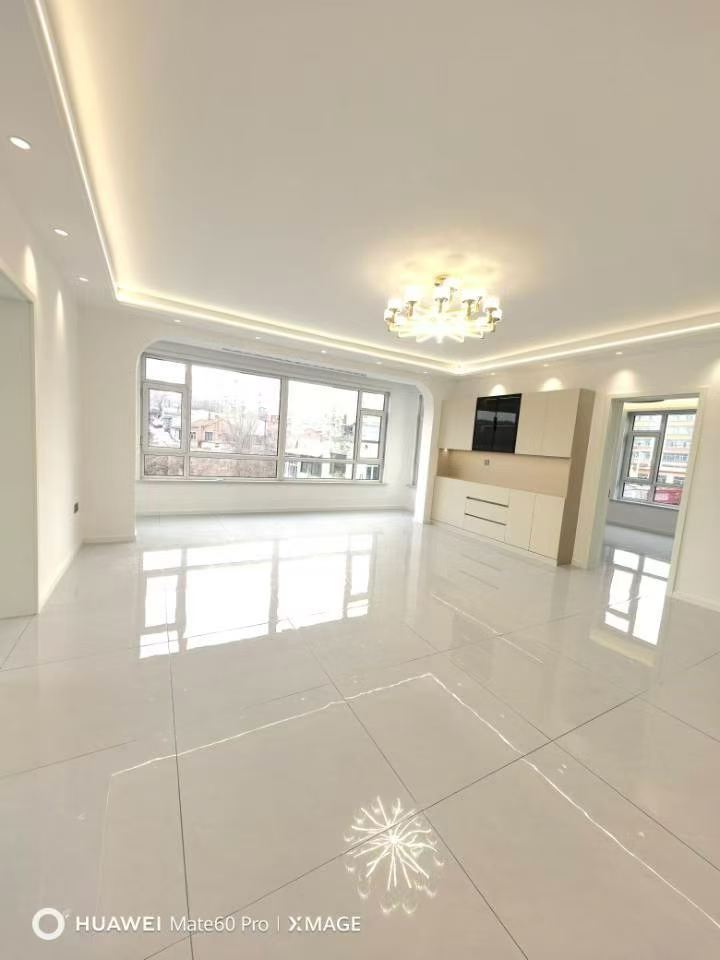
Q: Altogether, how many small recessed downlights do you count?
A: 11